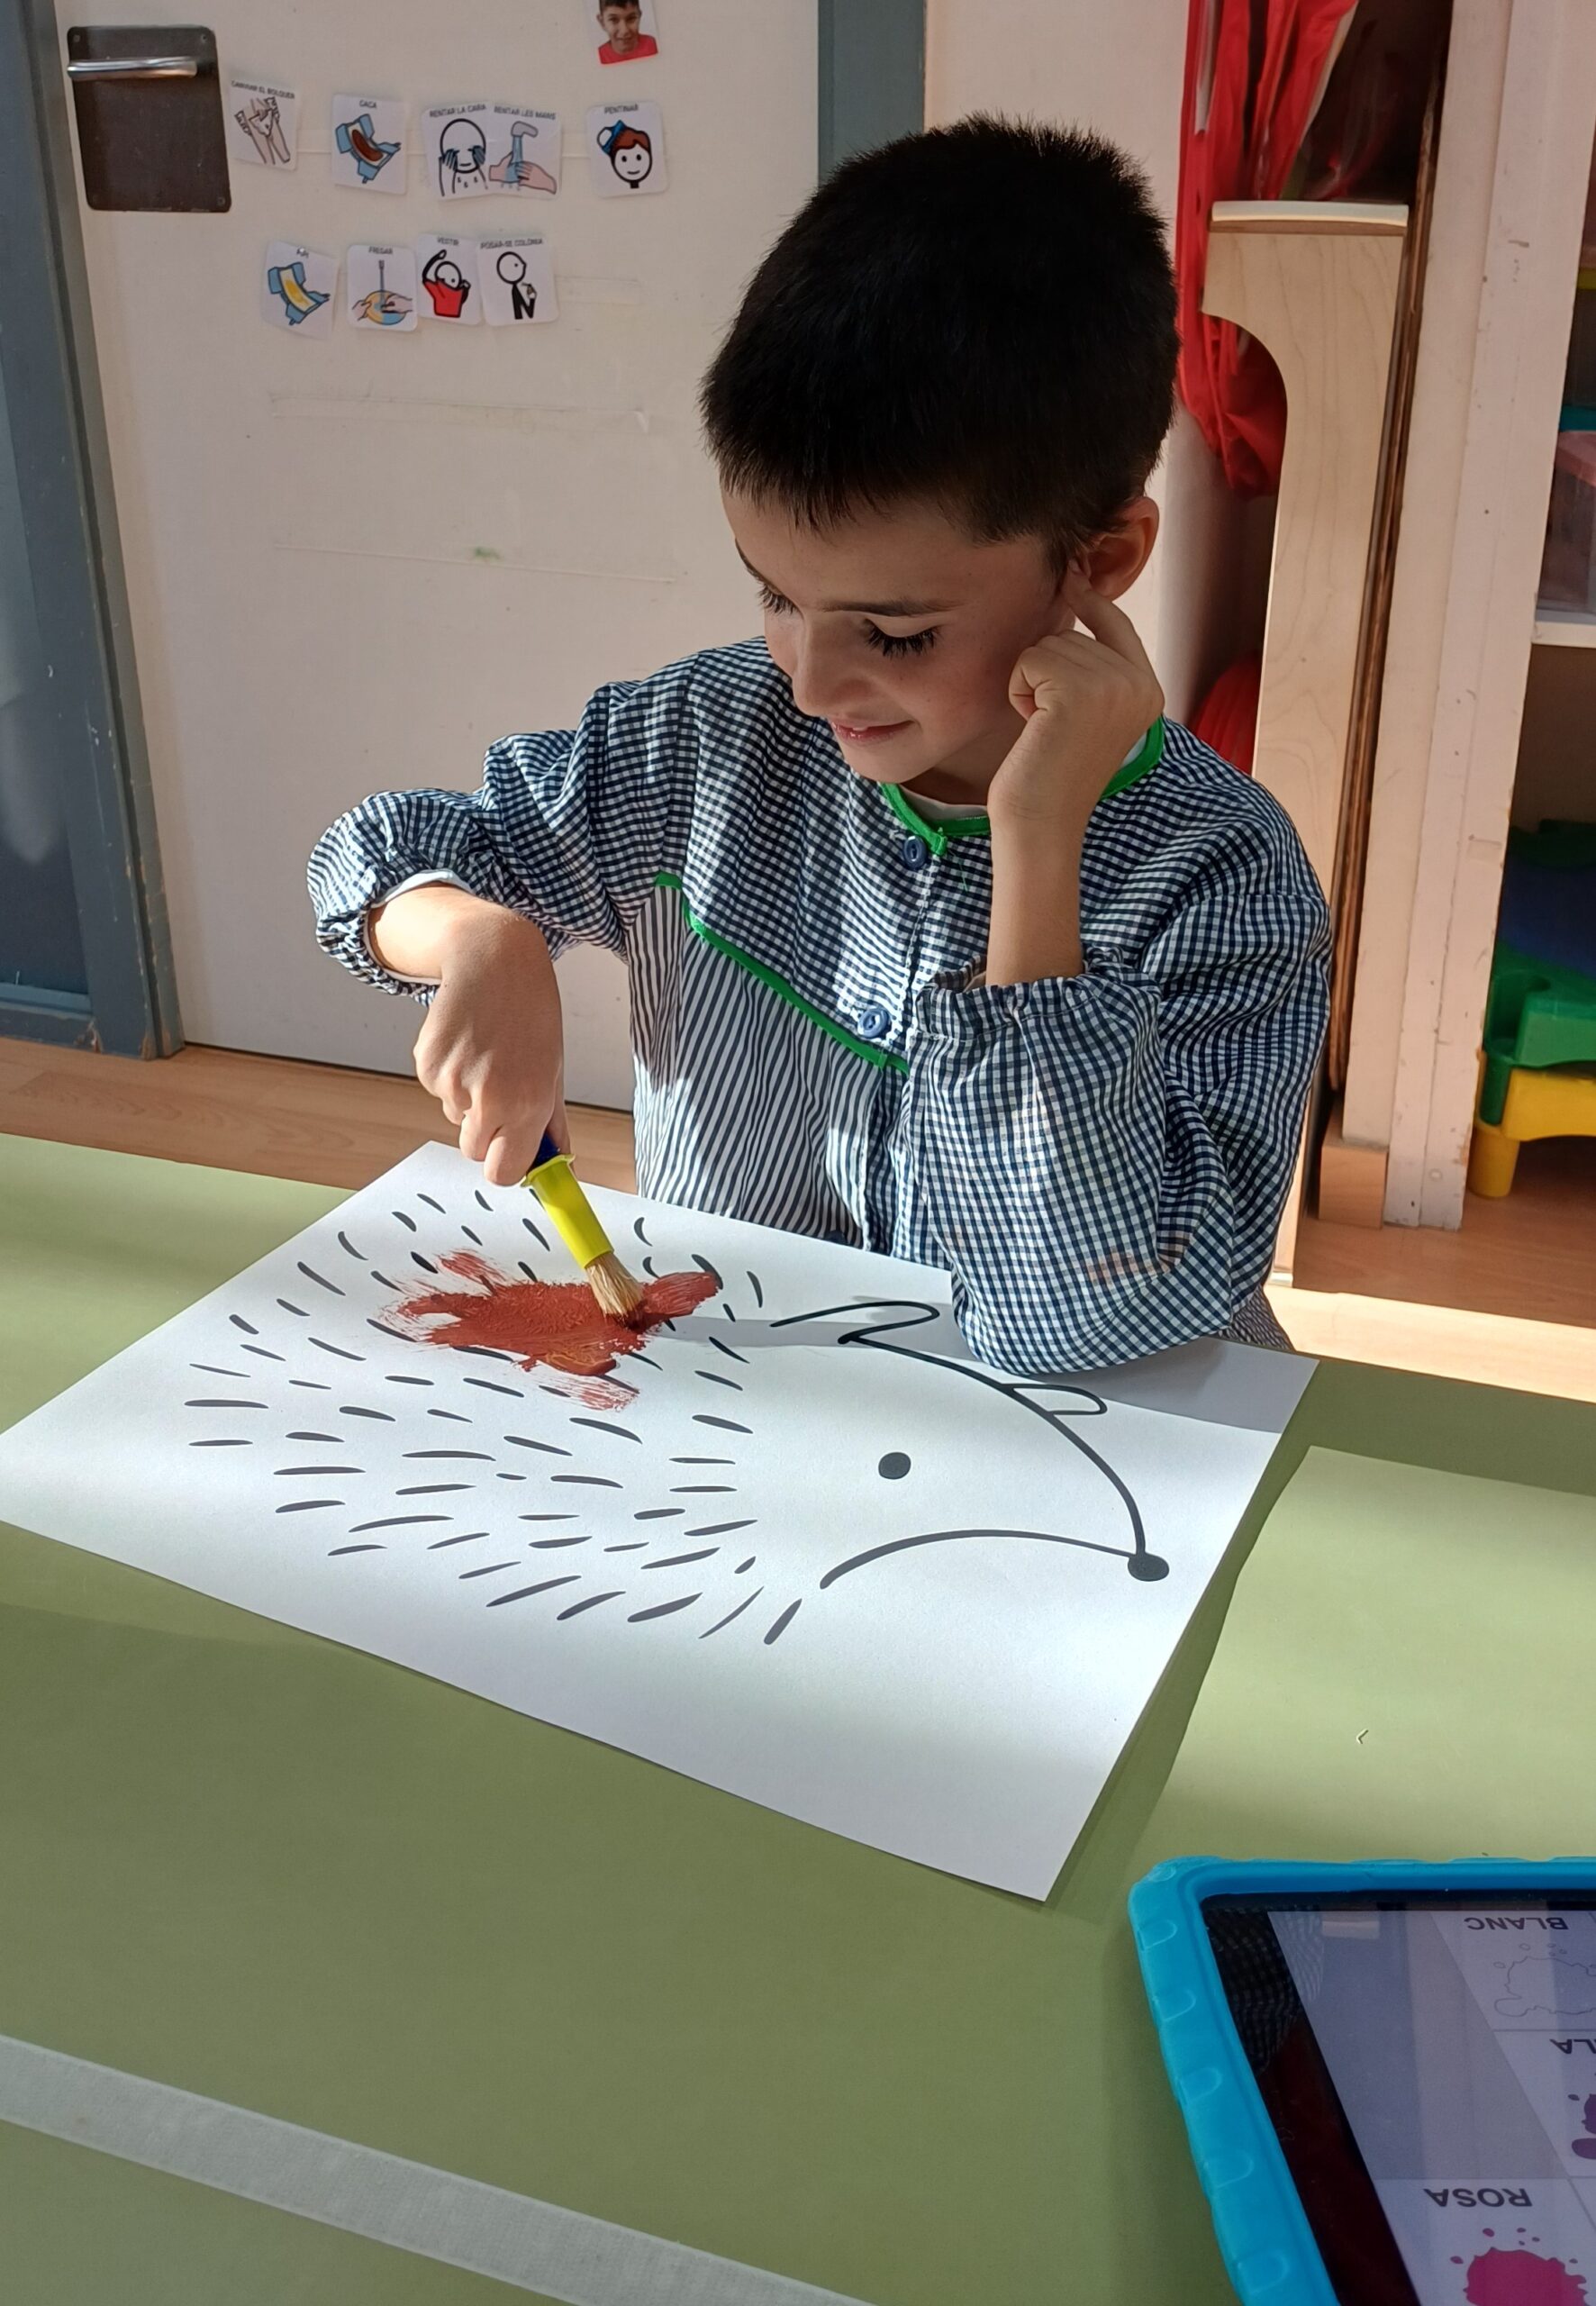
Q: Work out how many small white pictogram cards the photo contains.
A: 9